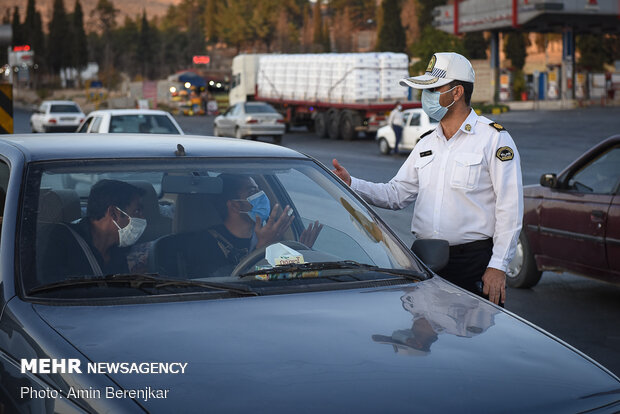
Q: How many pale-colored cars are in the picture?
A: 4